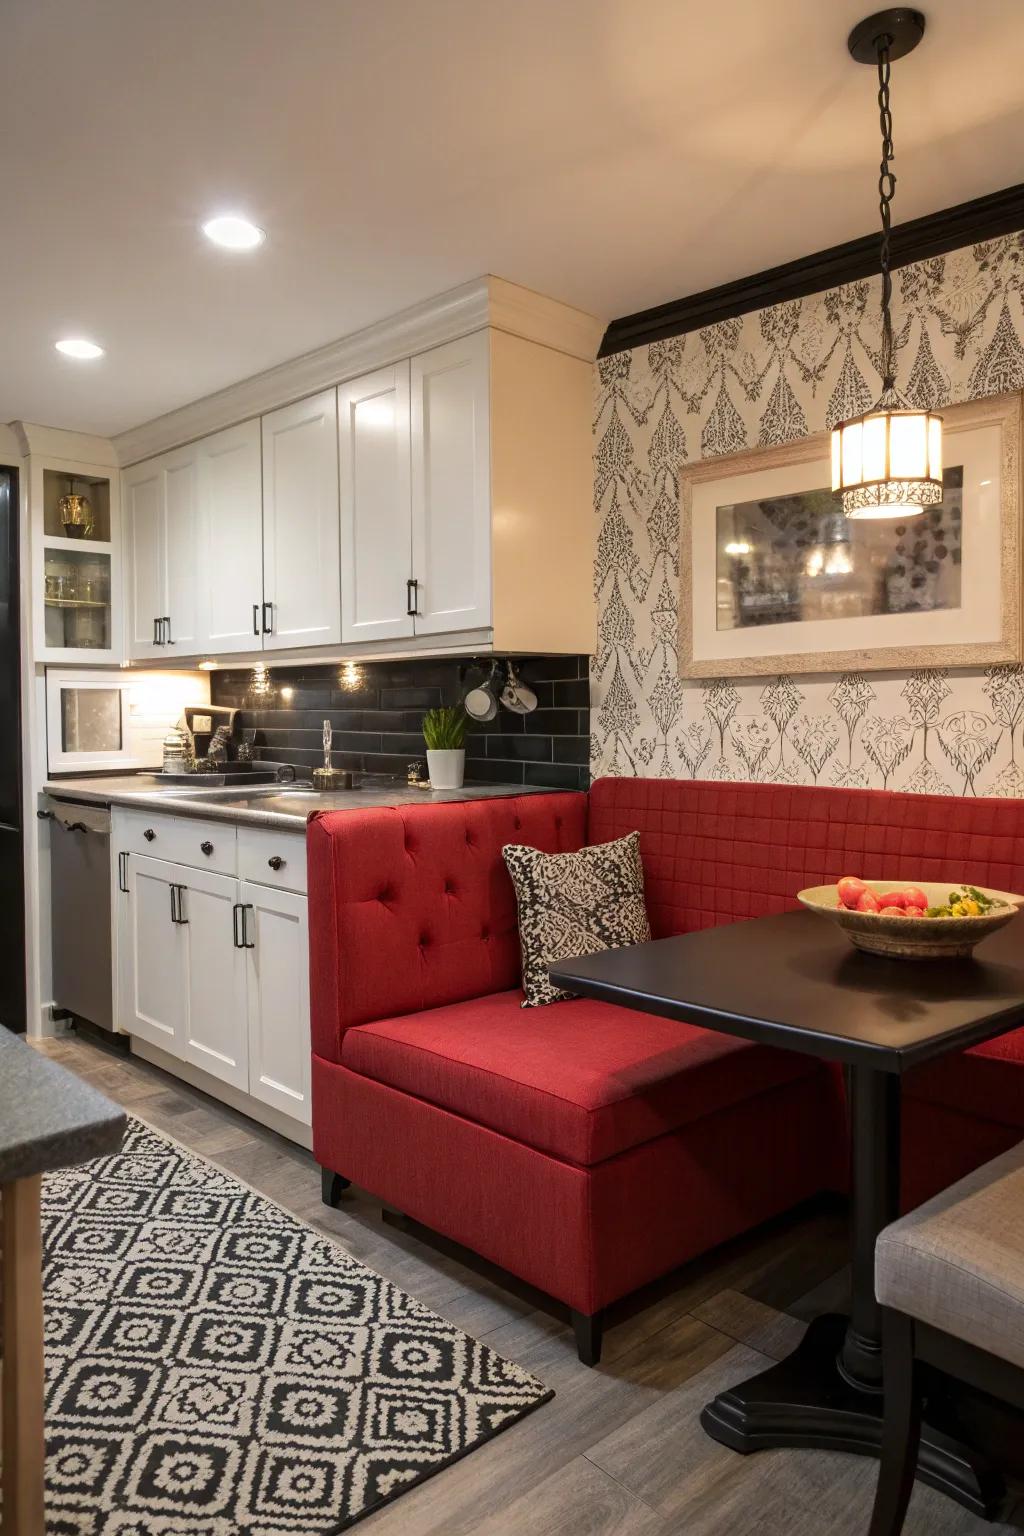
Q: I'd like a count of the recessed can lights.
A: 2